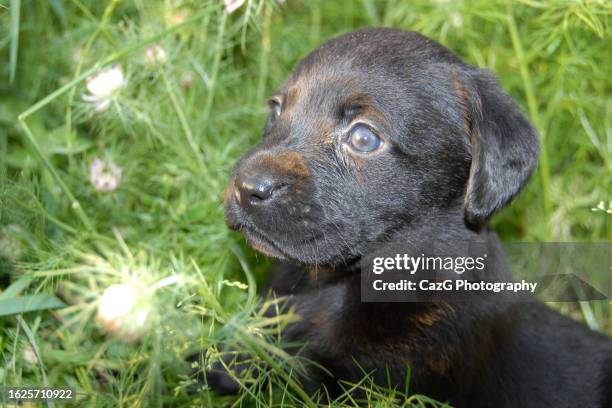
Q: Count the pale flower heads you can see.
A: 5